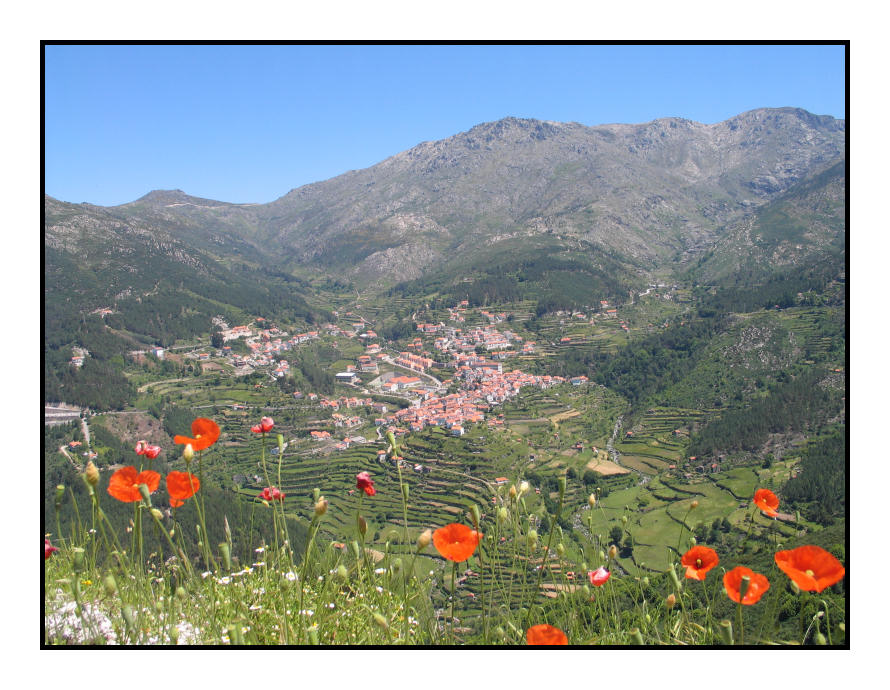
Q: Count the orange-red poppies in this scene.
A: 9